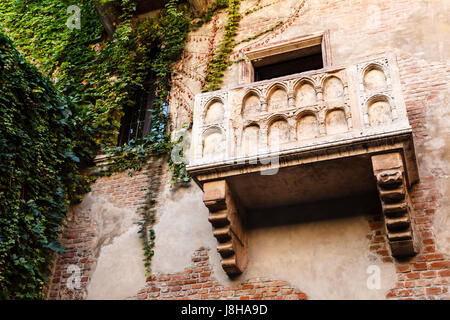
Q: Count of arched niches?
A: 12